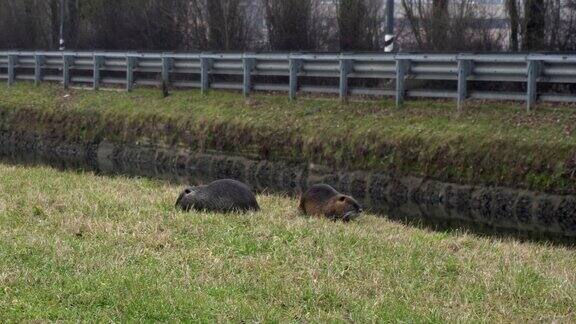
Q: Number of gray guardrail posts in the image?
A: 13